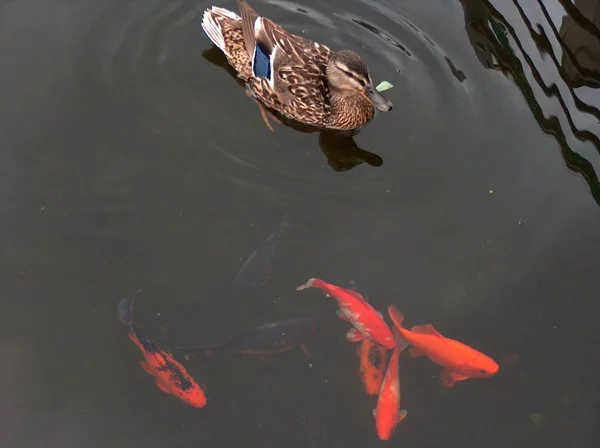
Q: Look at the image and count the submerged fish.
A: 7